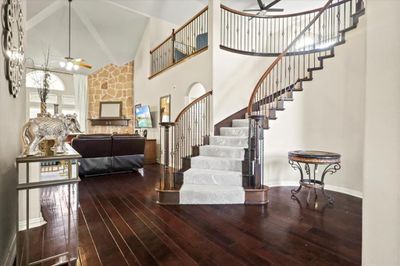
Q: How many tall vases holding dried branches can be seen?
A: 1